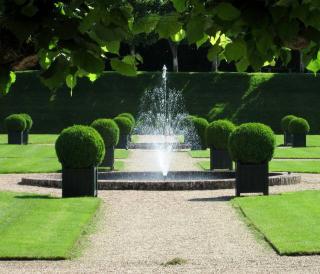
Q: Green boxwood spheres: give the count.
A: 12